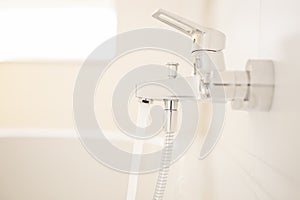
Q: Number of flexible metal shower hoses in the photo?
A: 1